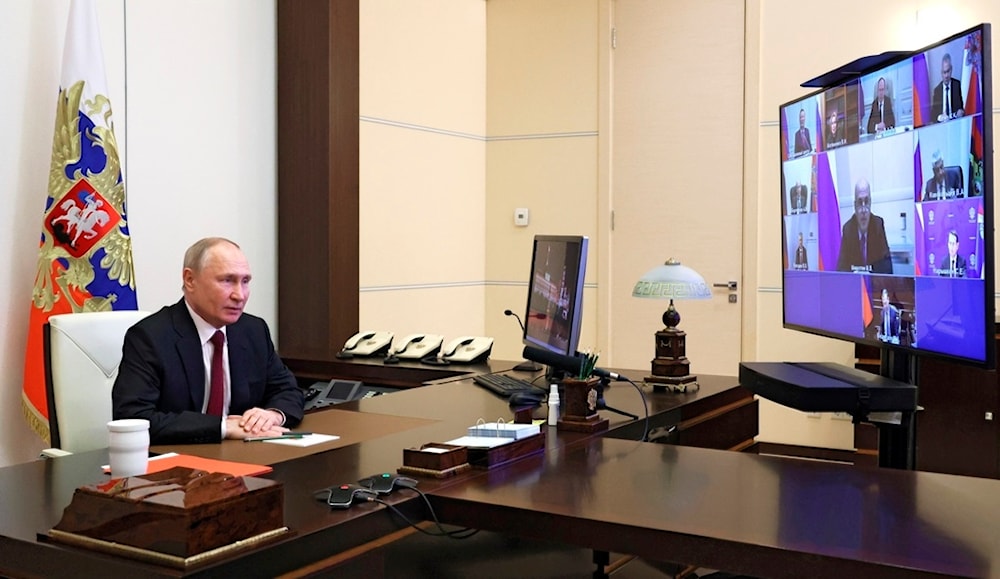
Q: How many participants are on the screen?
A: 10